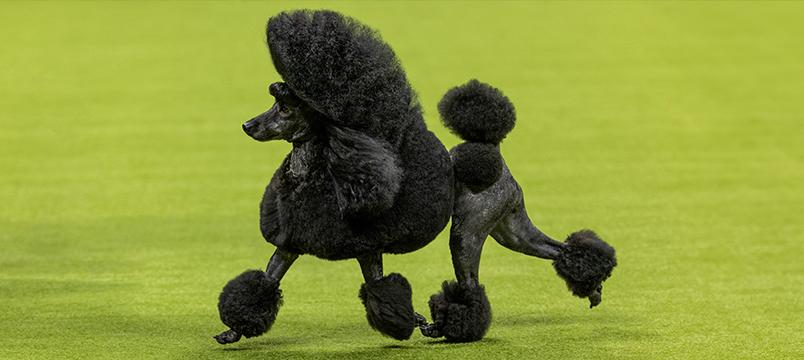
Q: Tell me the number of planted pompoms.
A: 1